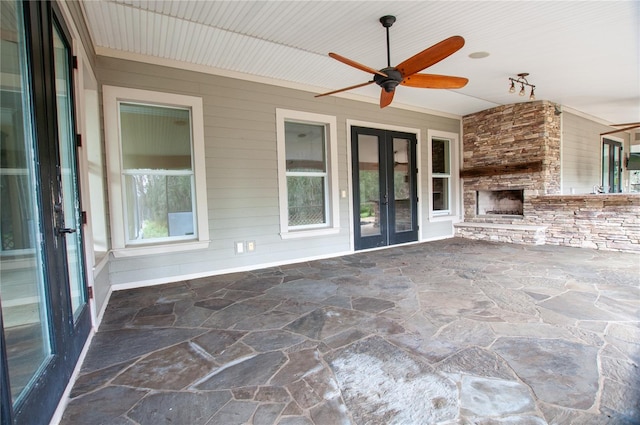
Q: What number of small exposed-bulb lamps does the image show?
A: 3